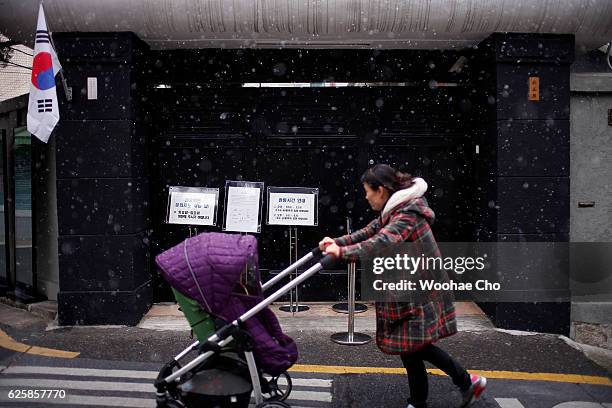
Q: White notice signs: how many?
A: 3